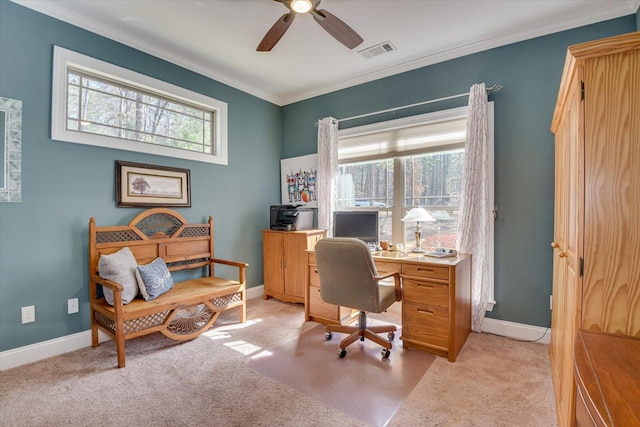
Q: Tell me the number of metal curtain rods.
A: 1